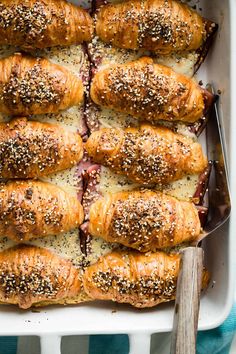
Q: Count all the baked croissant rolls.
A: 10